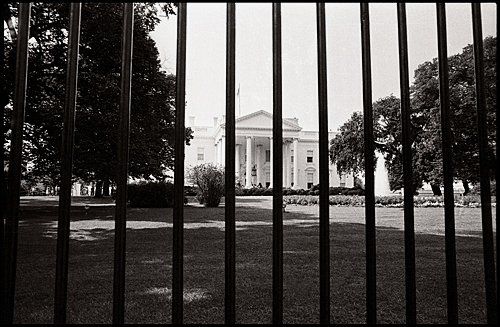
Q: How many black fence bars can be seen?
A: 11